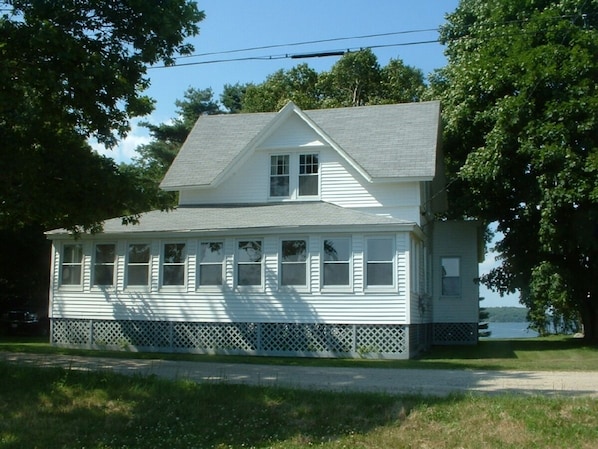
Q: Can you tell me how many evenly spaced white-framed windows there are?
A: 9